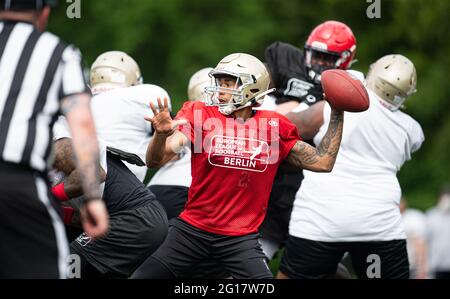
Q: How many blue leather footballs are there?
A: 0